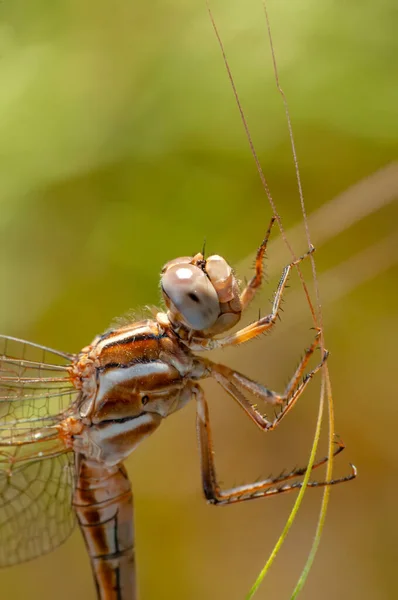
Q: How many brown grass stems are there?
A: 2